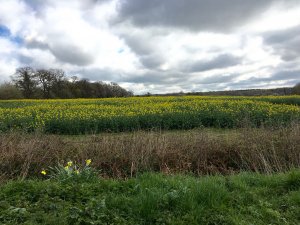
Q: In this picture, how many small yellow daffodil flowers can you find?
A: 5